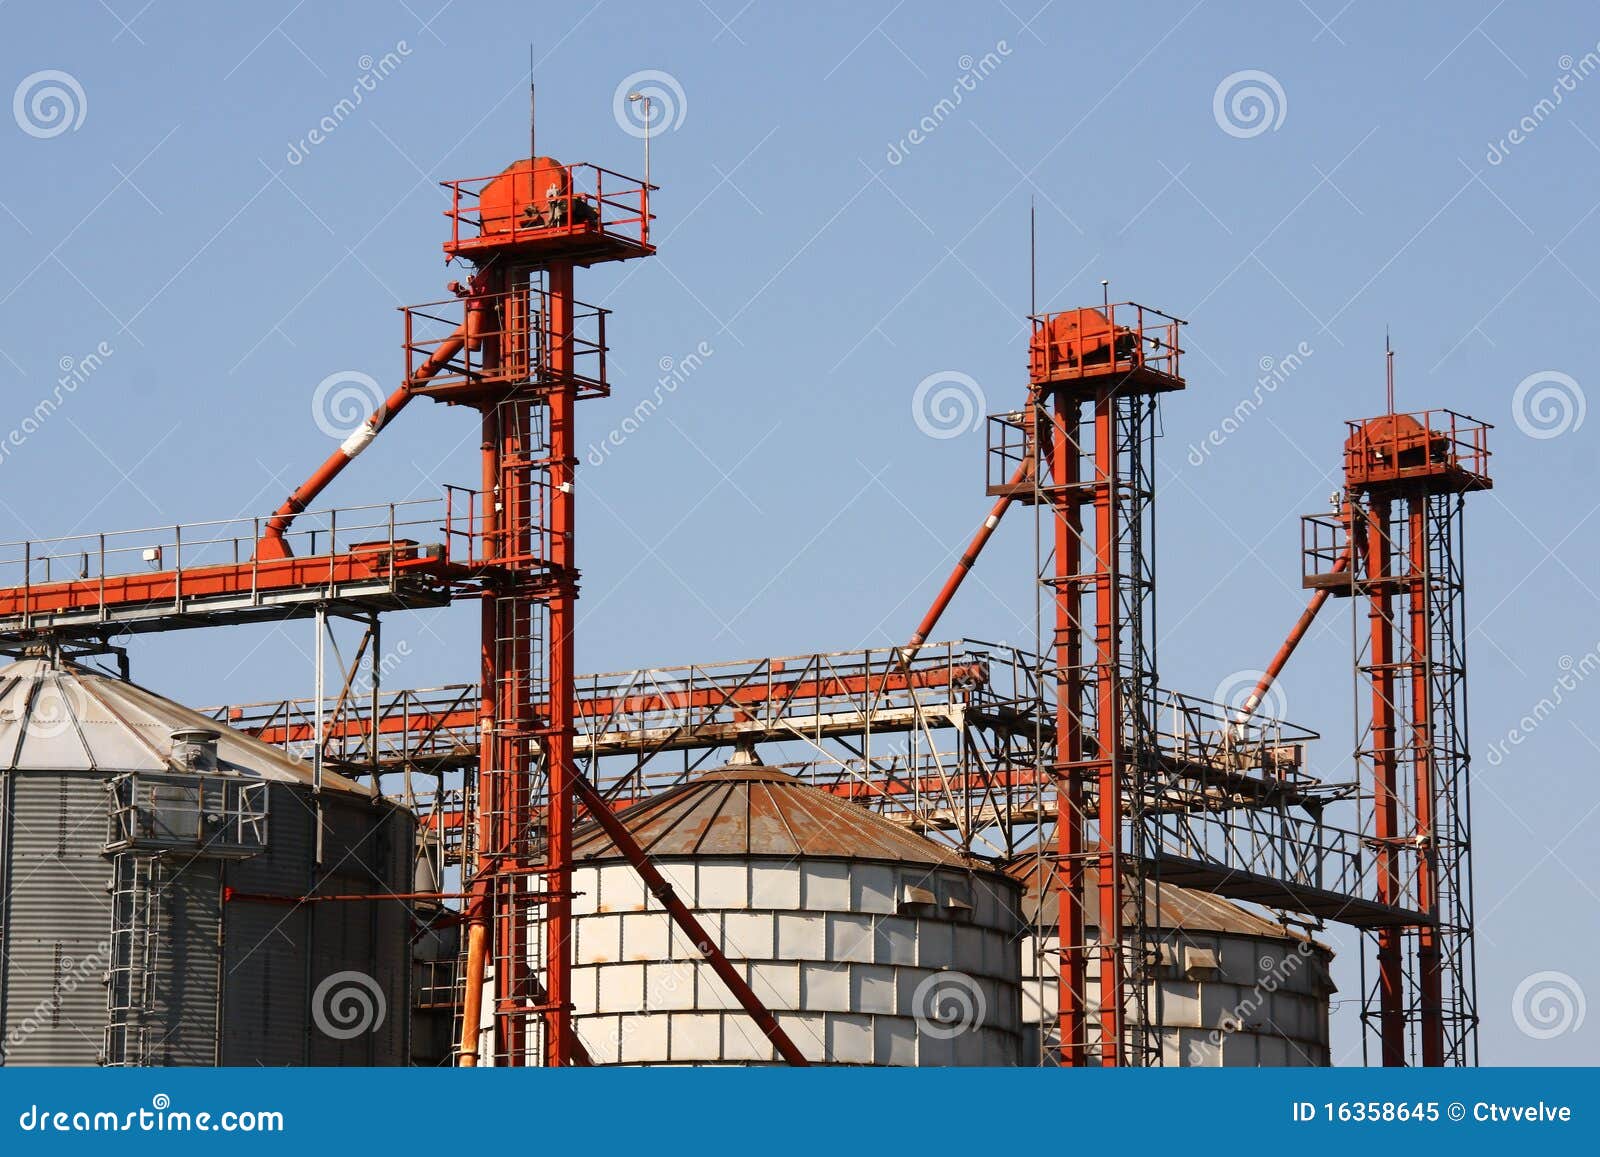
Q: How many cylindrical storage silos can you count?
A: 3